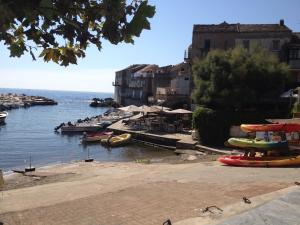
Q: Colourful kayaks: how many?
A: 3